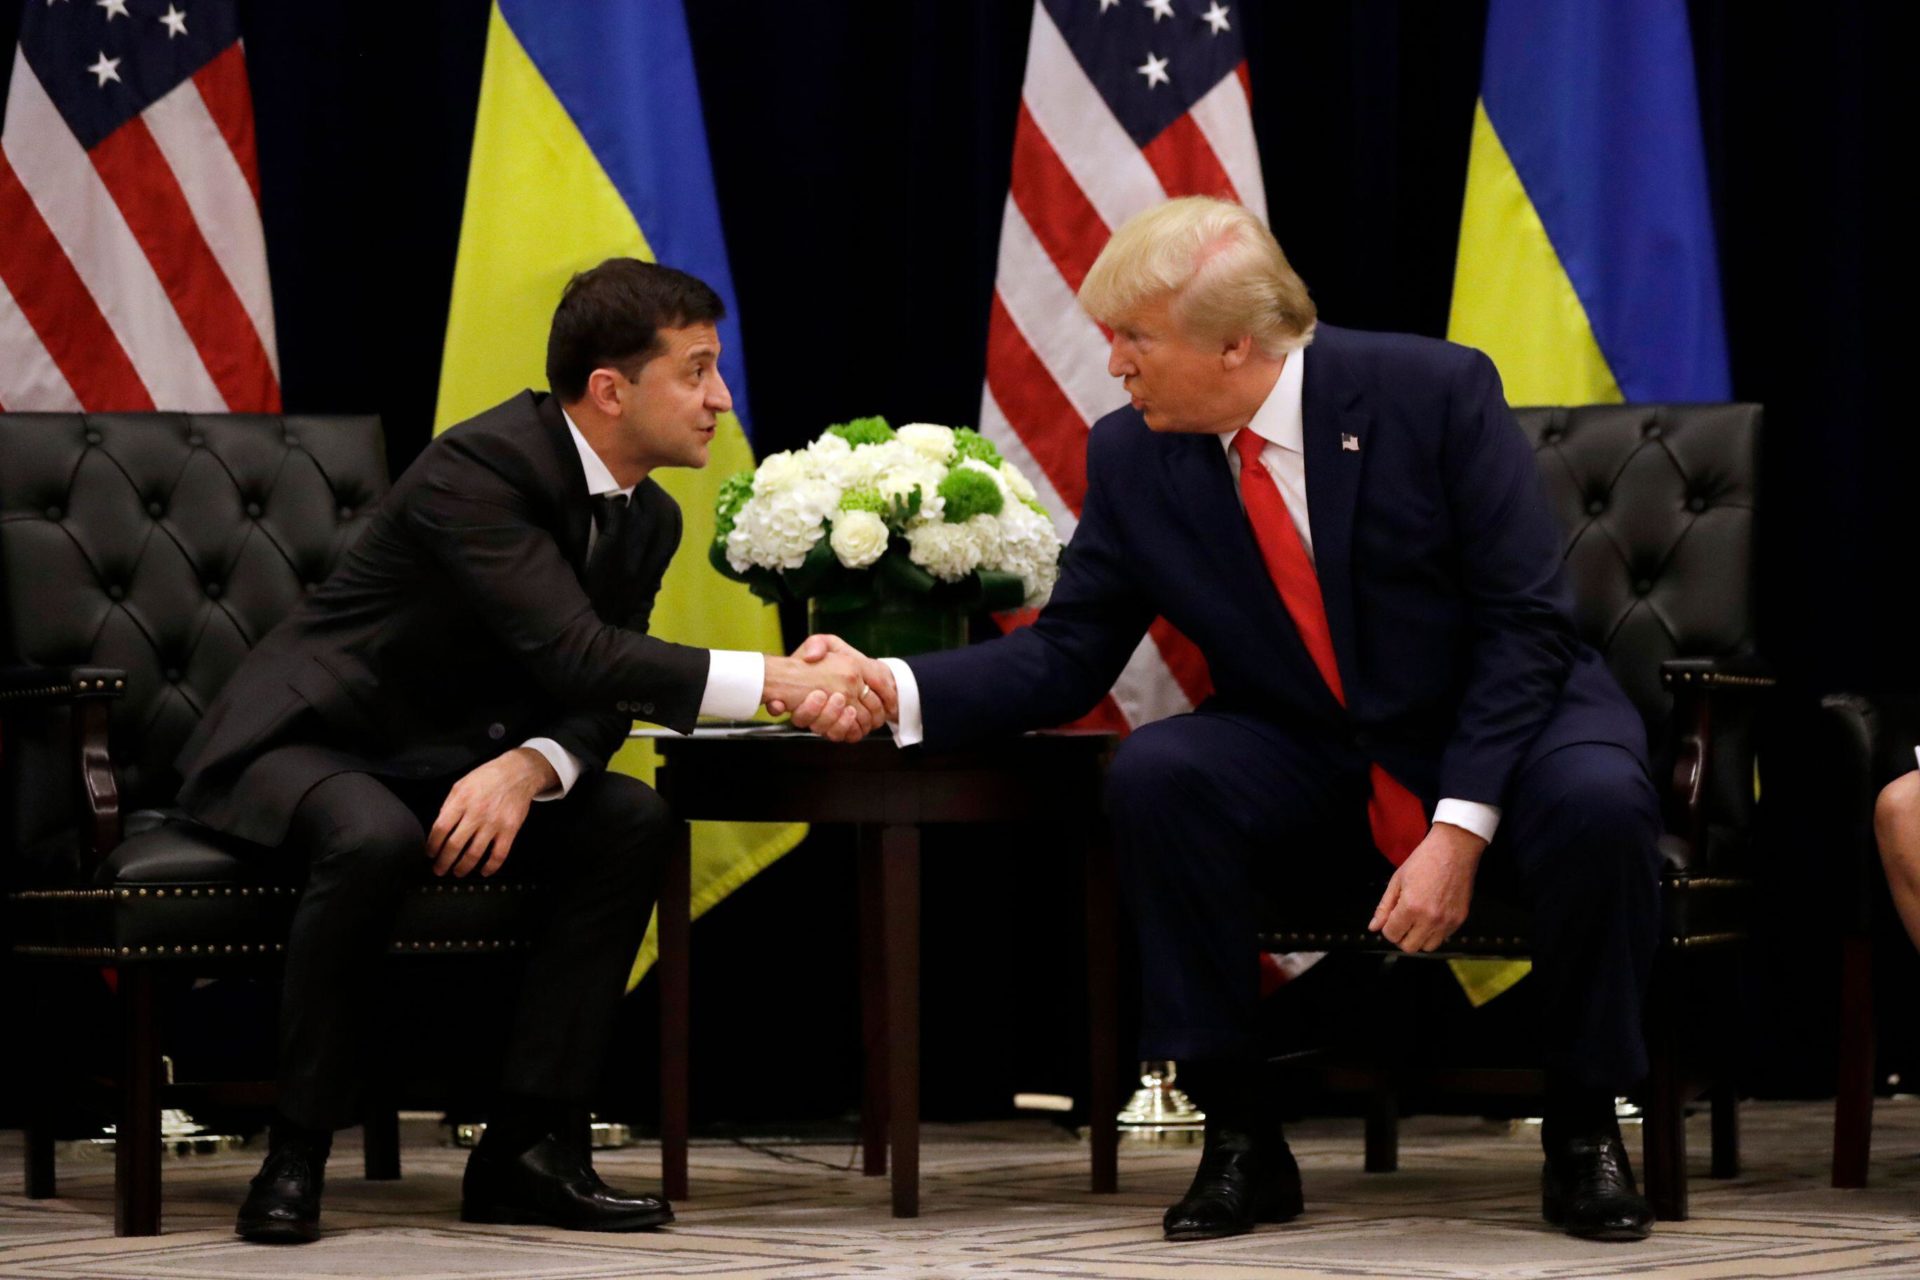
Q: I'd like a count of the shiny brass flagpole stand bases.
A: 4